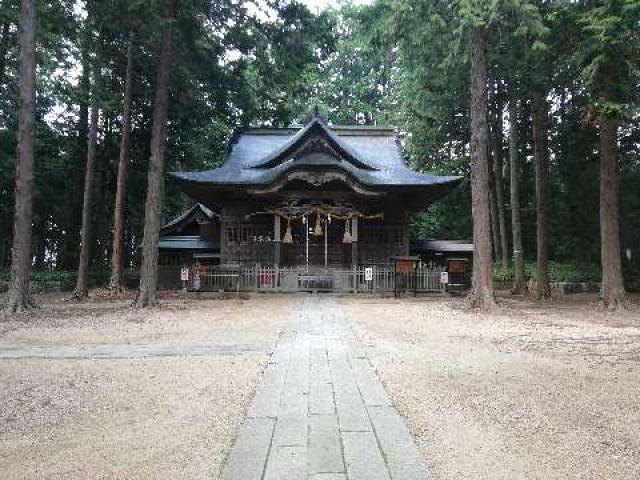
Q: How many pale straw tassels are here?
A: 3